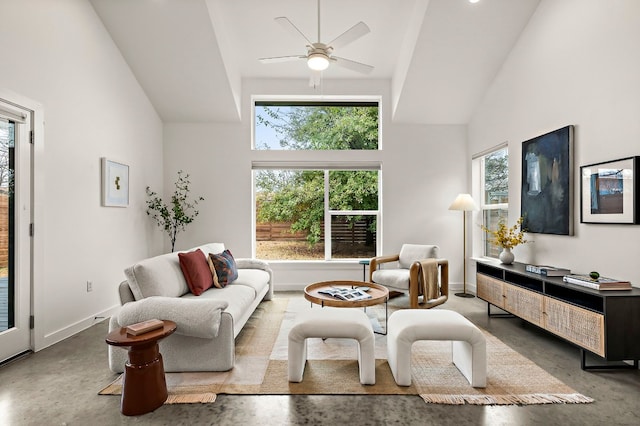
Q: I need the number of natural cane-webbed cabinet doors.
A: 3